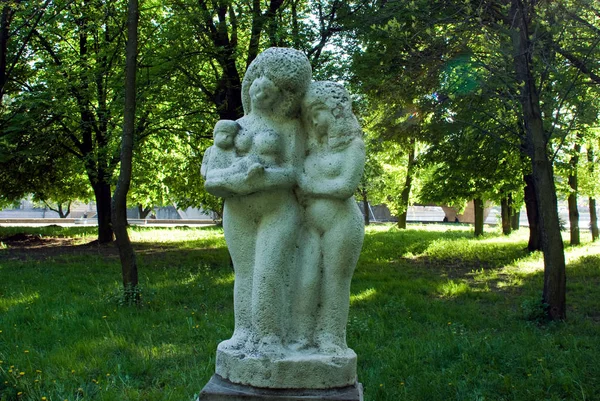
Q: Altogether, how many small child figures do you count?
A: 1